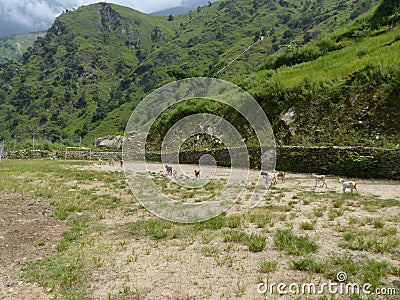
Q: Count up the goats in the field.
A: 6